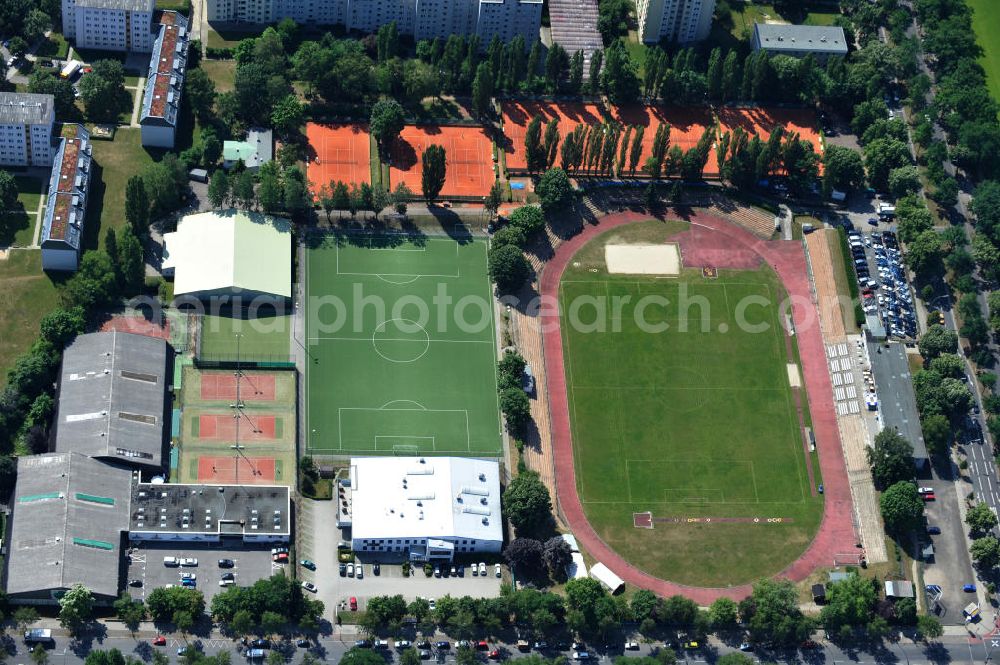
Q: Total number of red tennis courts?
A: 12